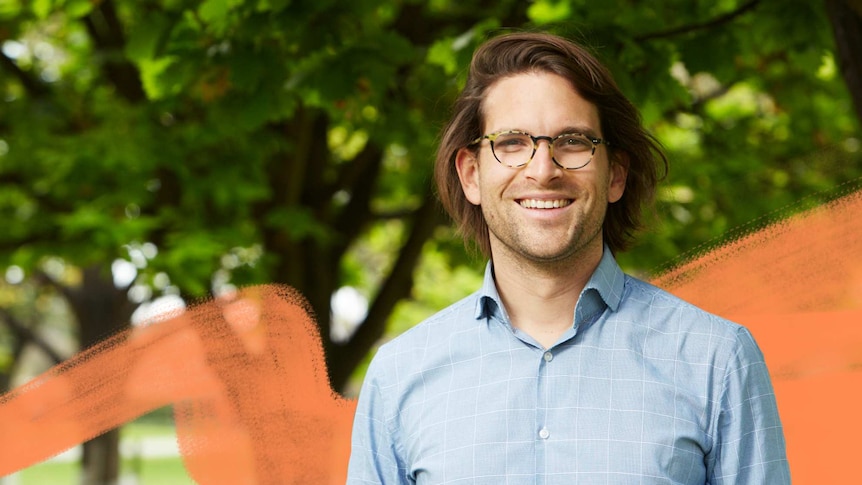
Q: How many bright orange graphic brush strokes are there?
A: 2